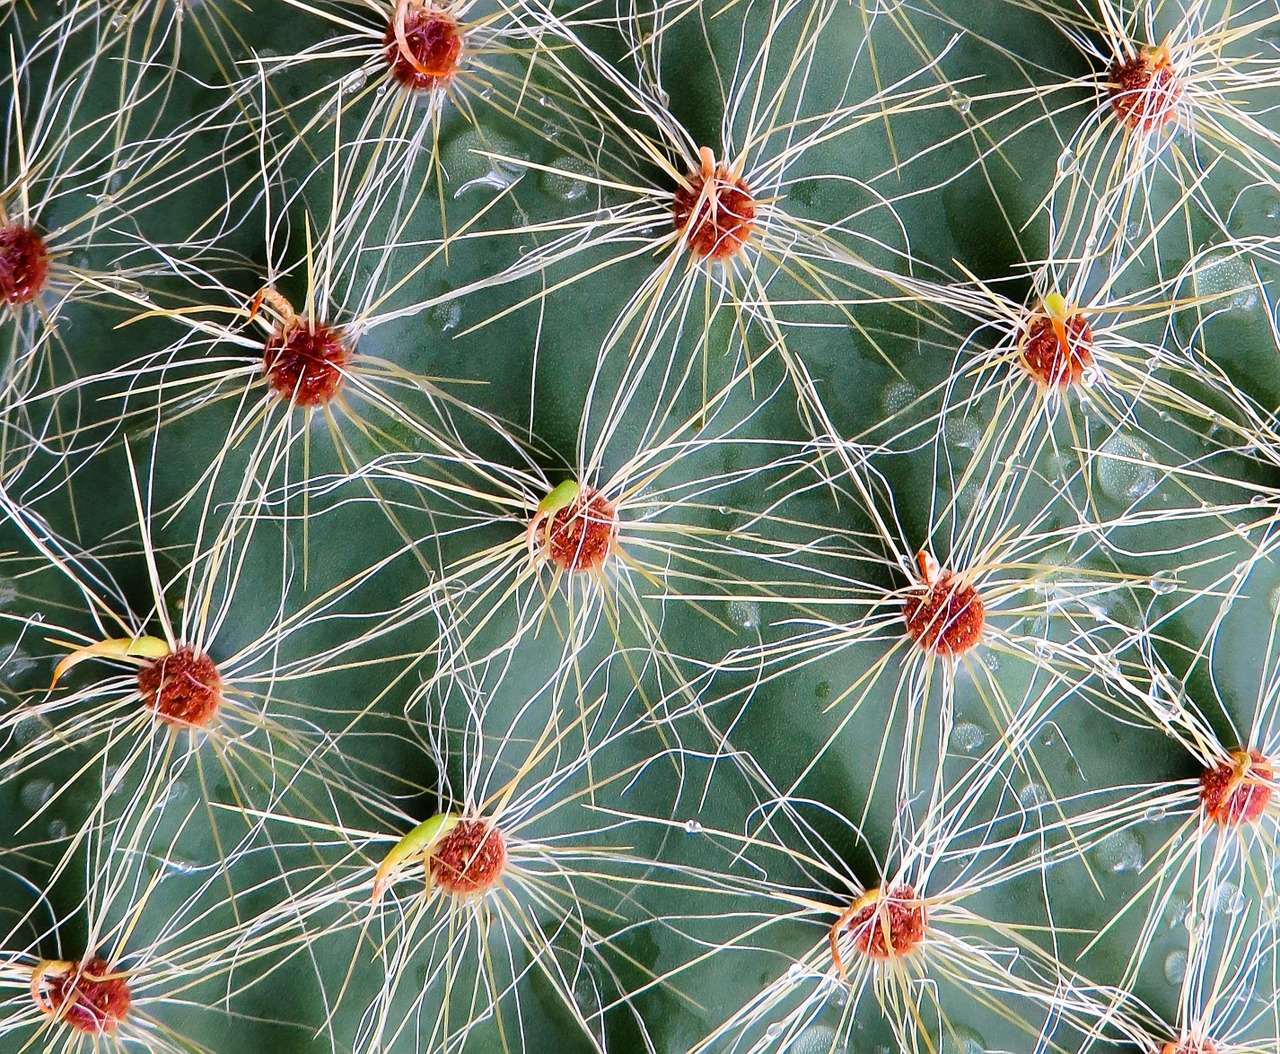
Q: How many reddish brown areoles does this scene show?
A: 14